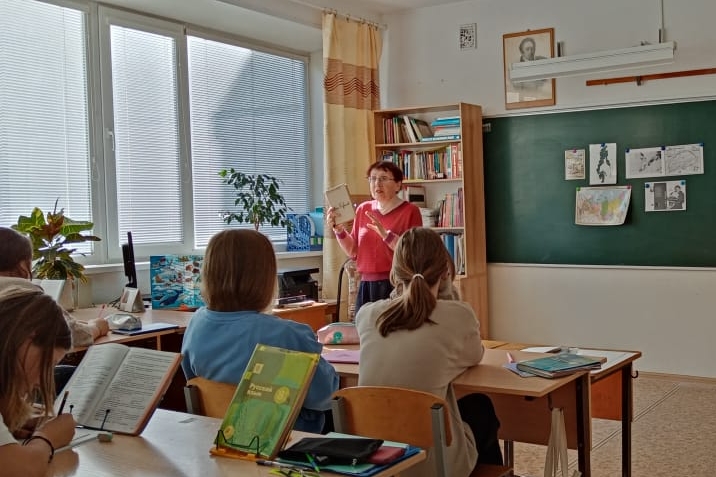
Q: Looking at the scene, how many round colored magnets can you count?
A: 9